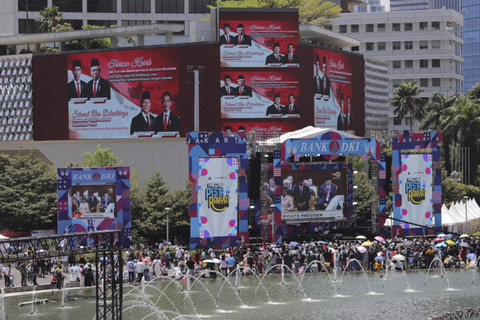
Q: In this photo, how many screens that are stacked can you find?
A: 3